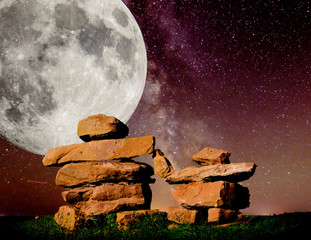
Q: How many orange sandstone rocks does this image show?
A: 12